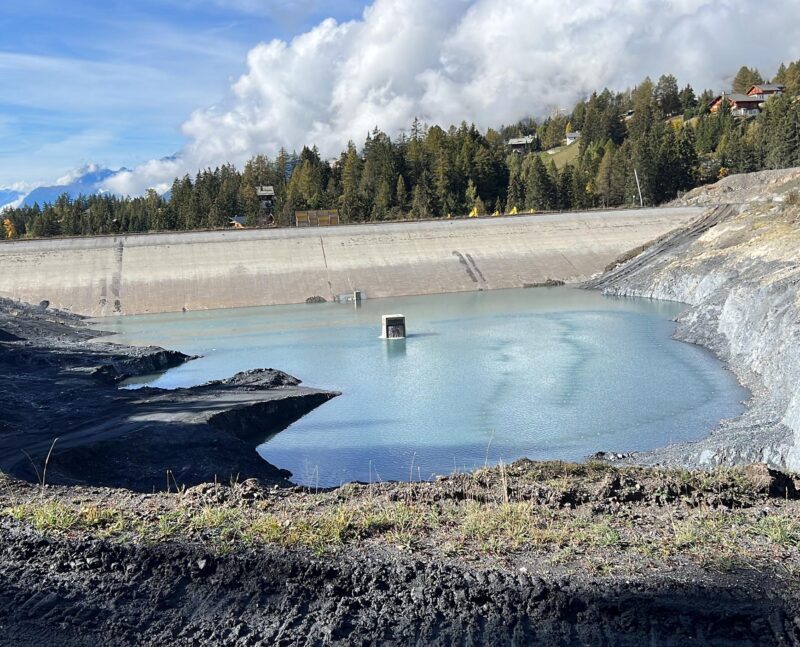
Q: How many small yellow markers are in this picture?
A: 5